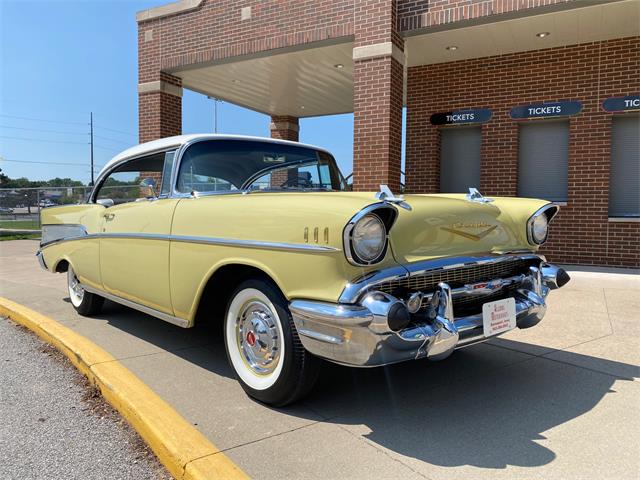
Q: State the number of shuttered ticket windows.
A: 3